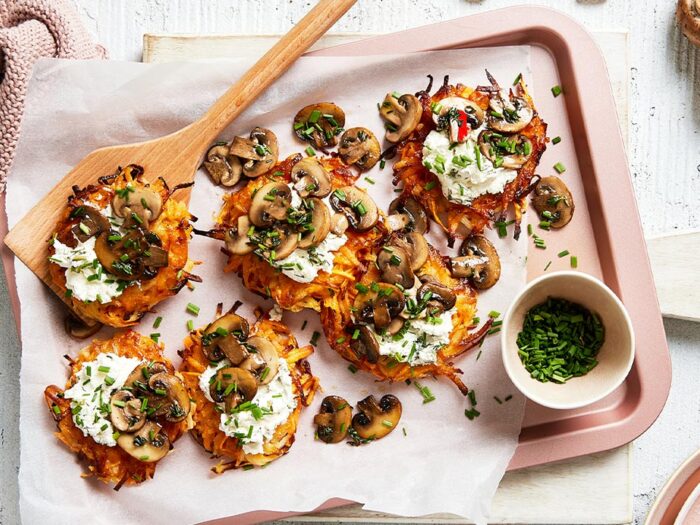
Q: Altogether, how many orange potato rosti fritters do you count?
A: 6